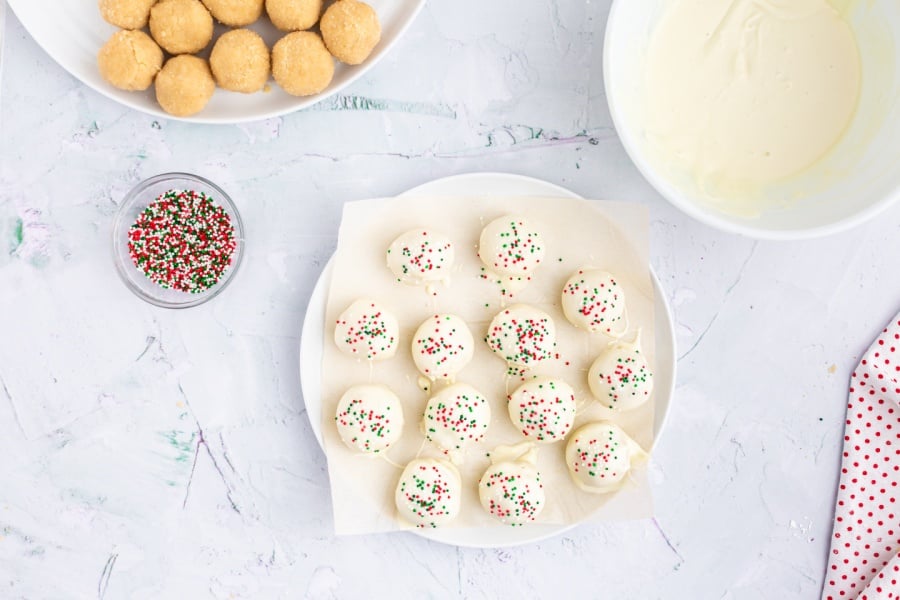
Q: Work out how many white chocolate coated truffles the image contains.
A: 13